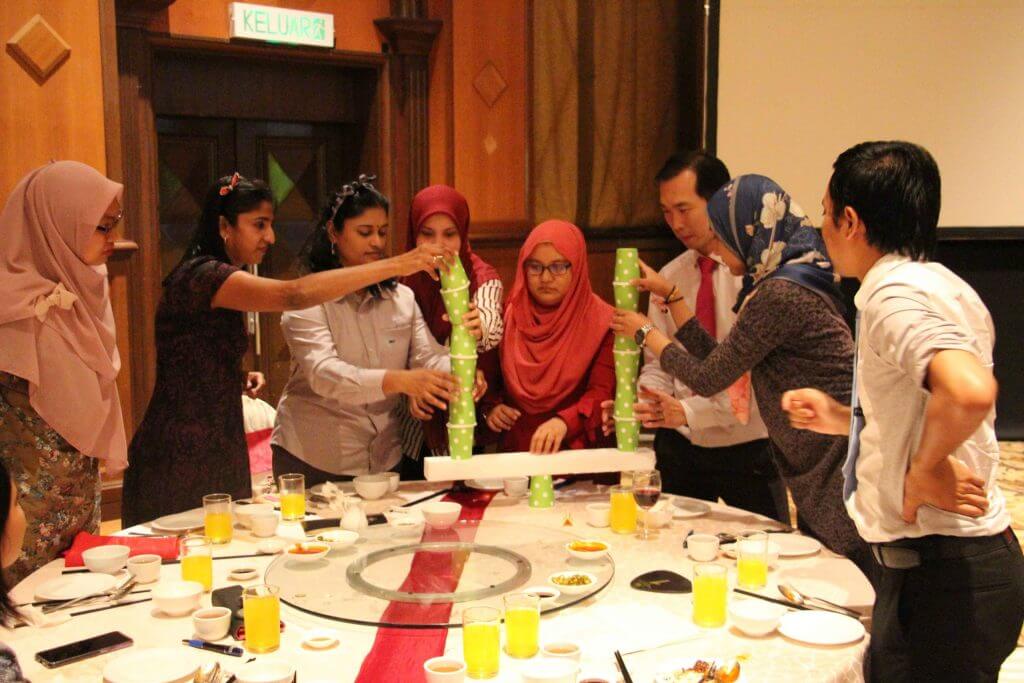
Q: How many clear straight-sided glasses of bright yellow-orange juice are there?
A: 9